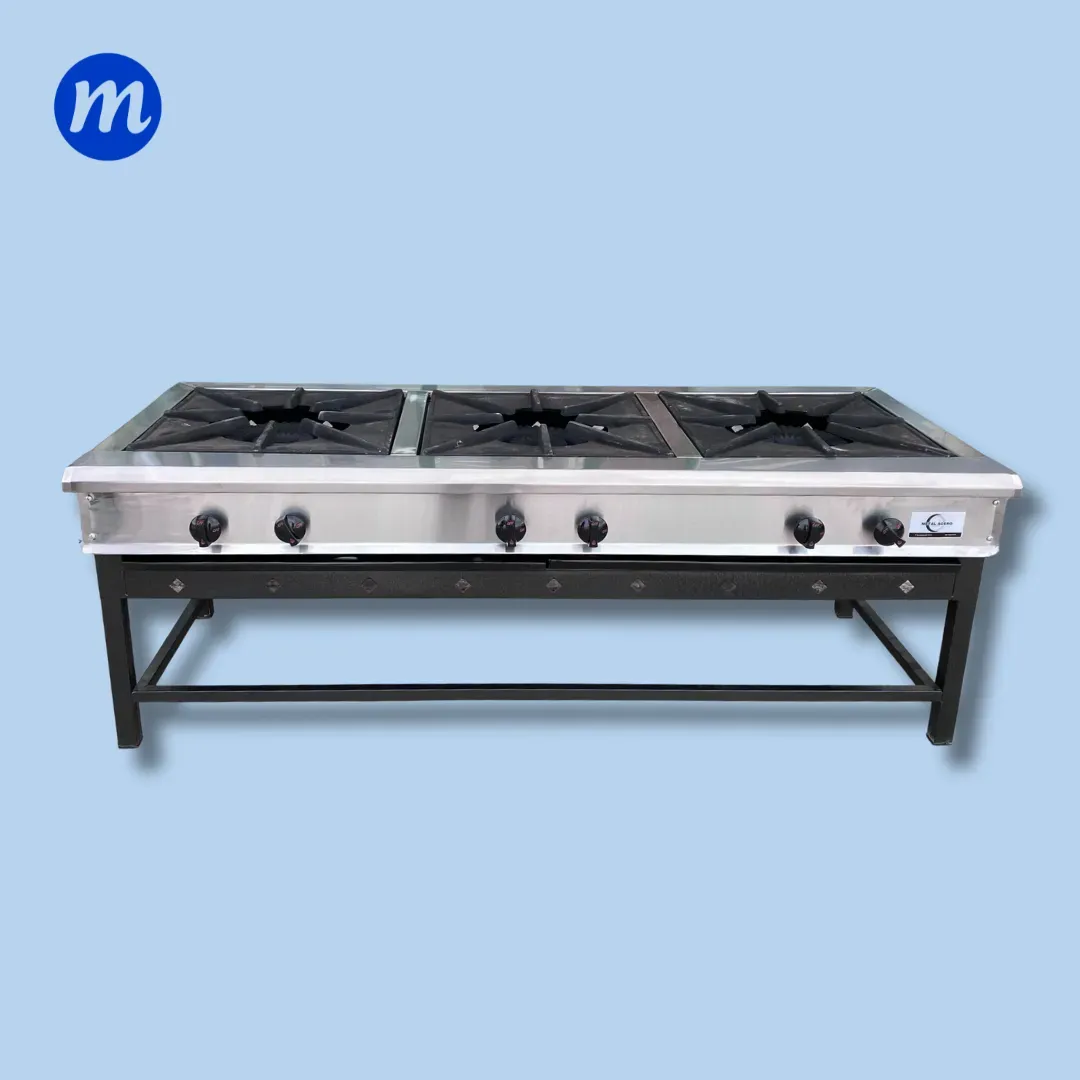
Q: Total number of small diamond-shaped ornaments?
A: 9